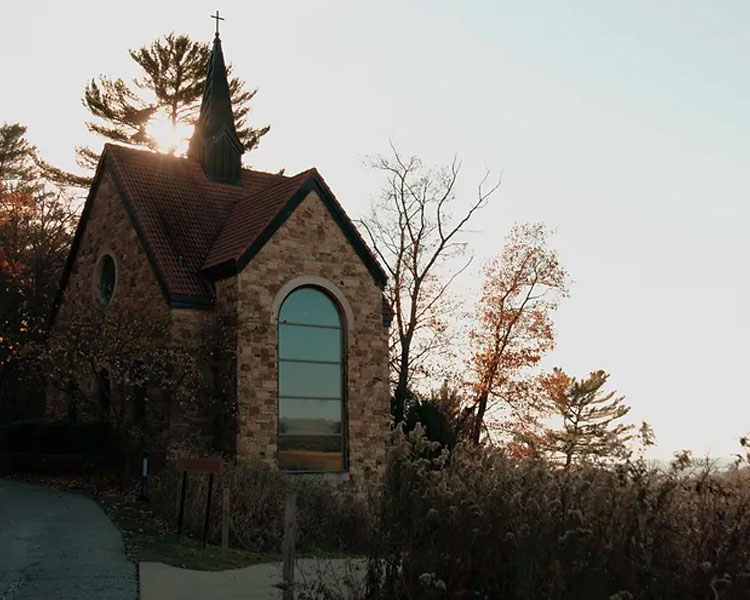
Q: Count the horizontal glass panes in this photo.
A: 5